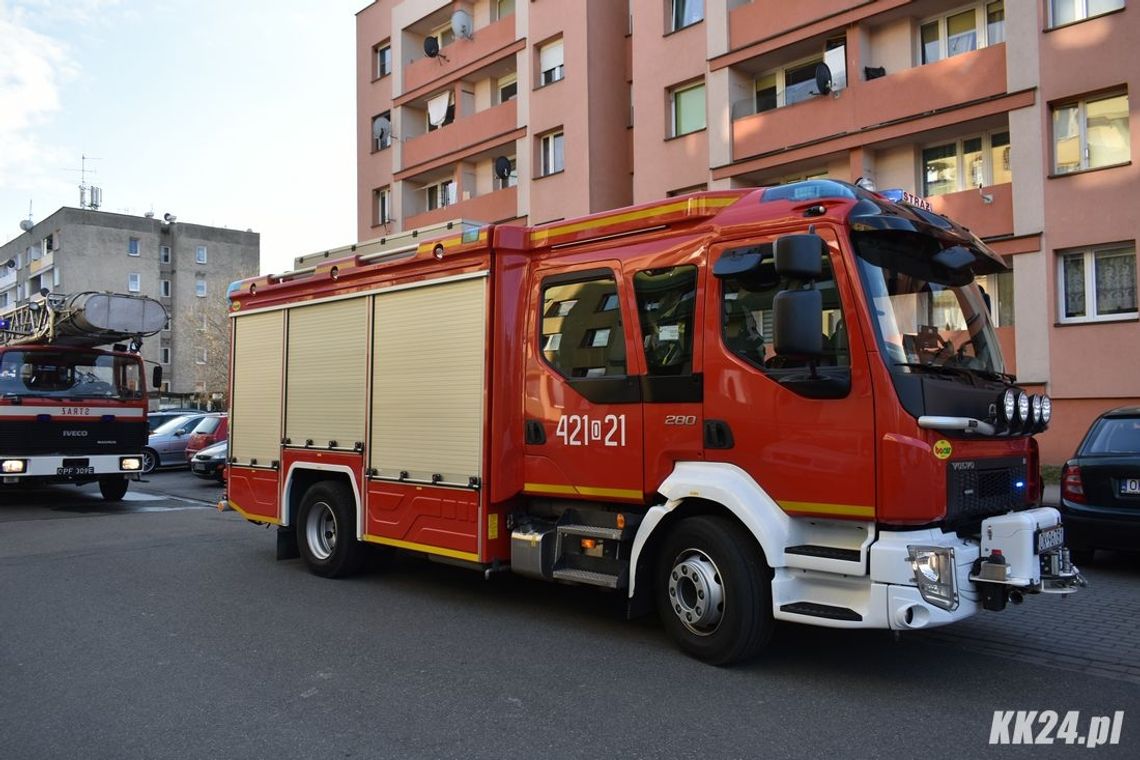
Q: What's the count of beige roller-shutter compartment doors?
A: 3